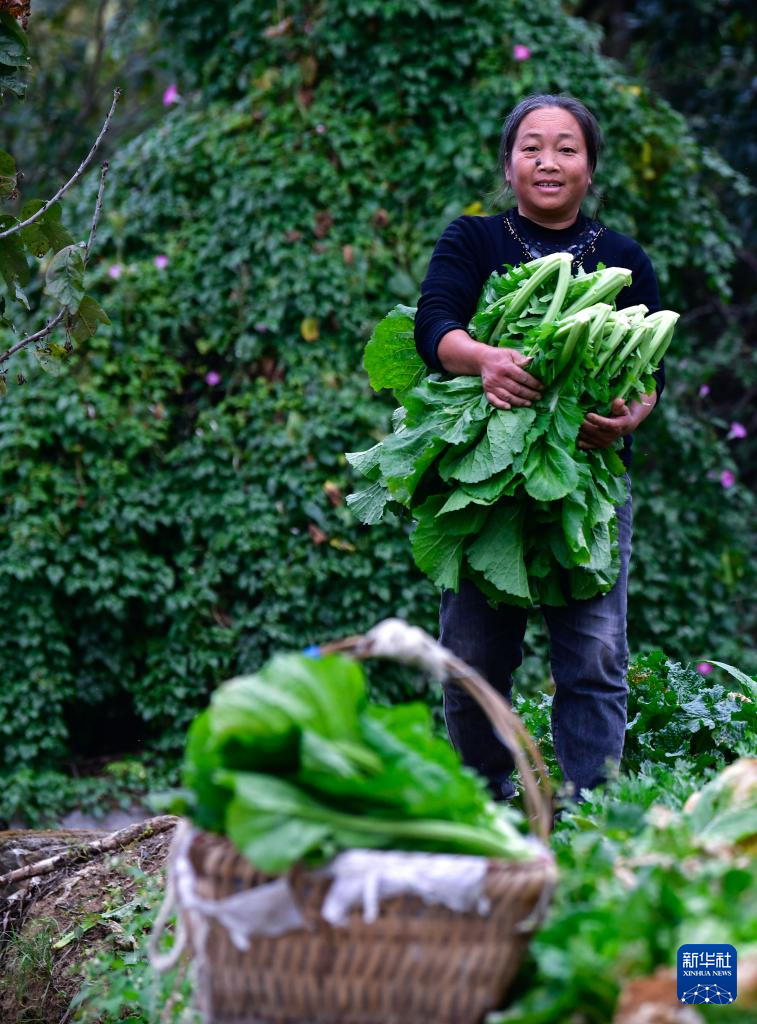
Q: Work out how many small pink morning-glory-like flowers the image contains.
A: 9